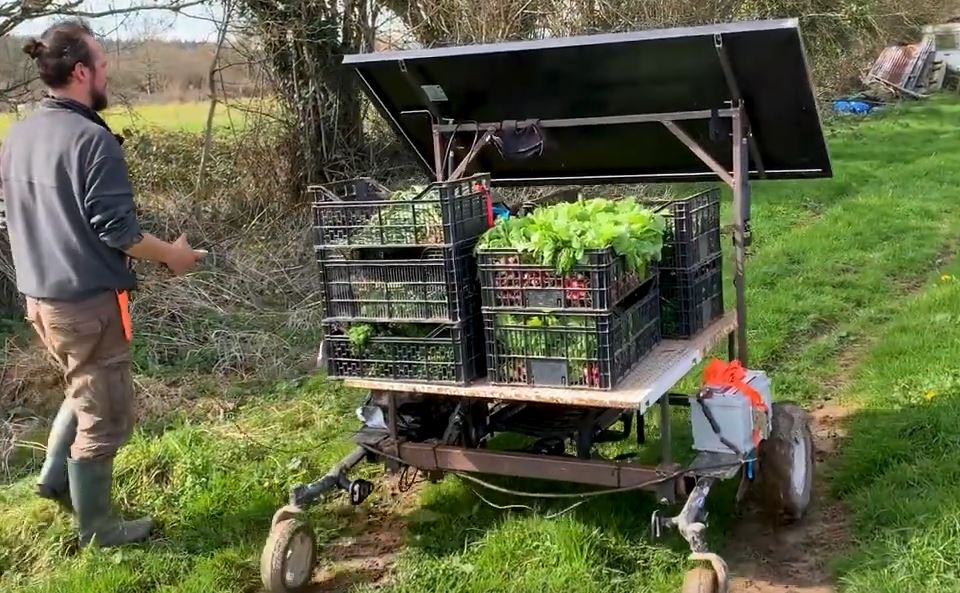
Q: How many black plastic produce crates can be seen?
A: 7